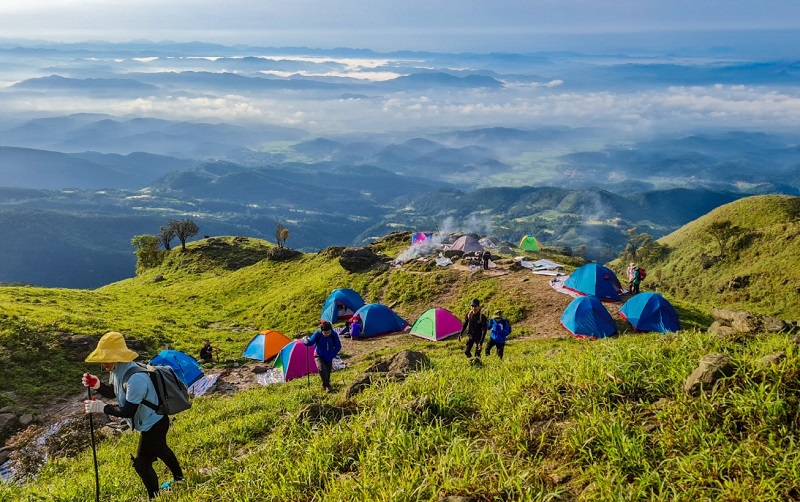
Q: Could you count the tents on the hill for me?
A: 12